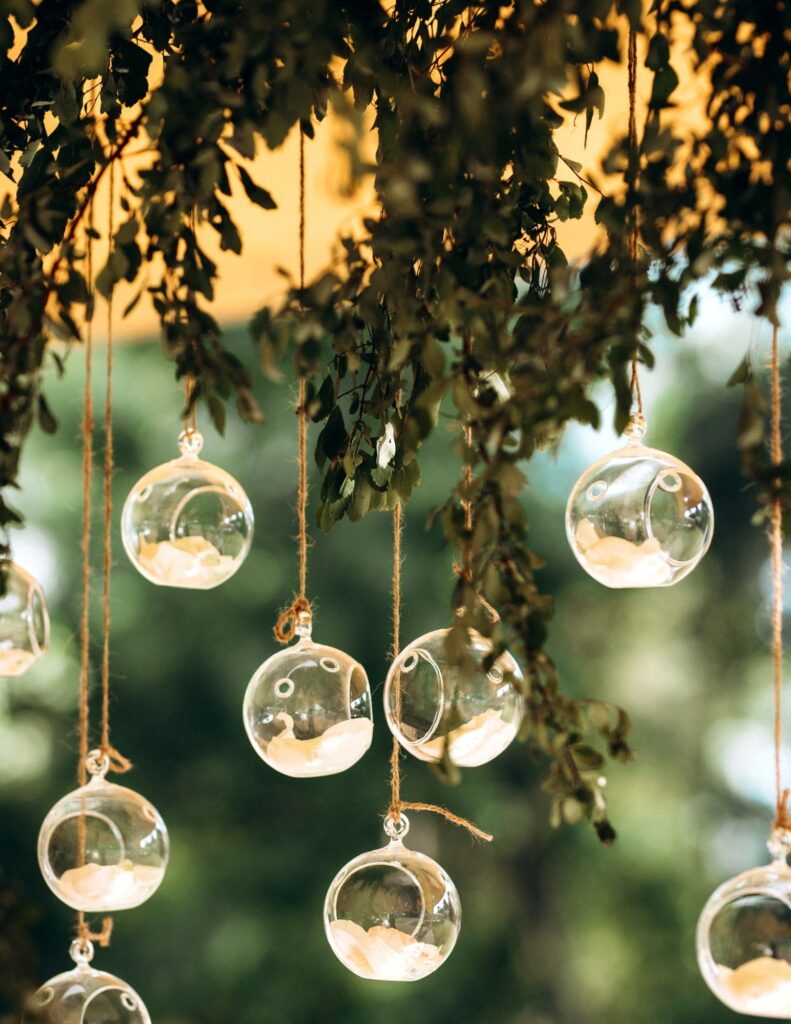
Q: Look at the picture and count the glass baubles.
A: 9